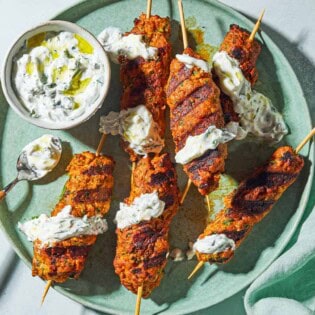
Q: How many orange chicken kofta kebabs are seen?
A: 6